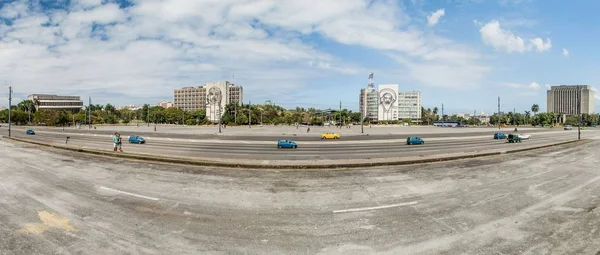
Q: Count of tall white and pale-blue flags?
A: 0